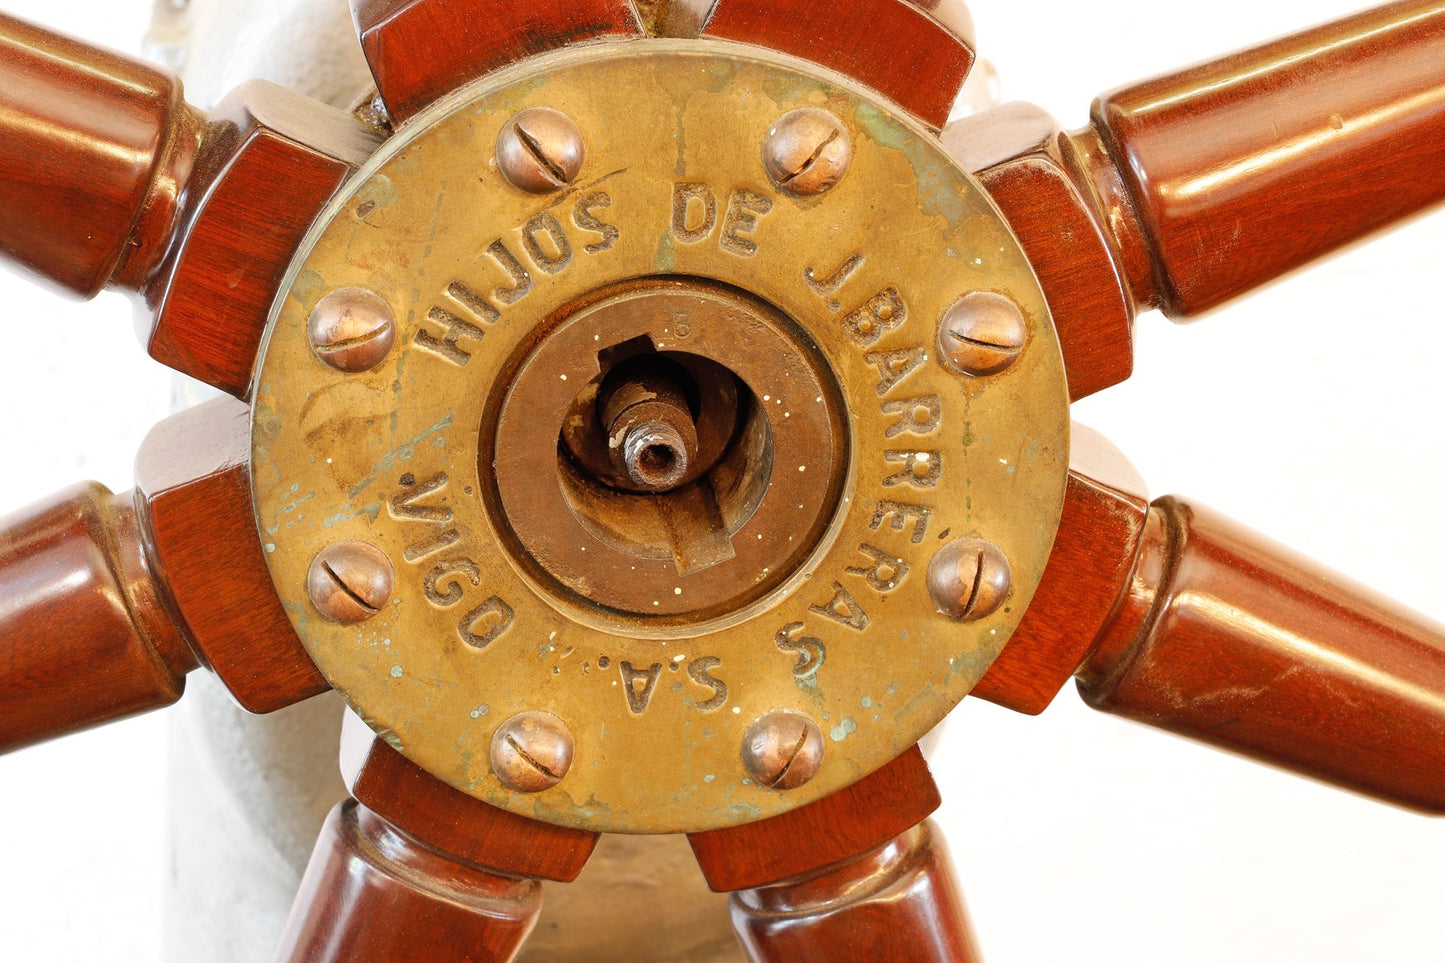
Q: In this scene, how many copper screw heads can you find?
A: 8